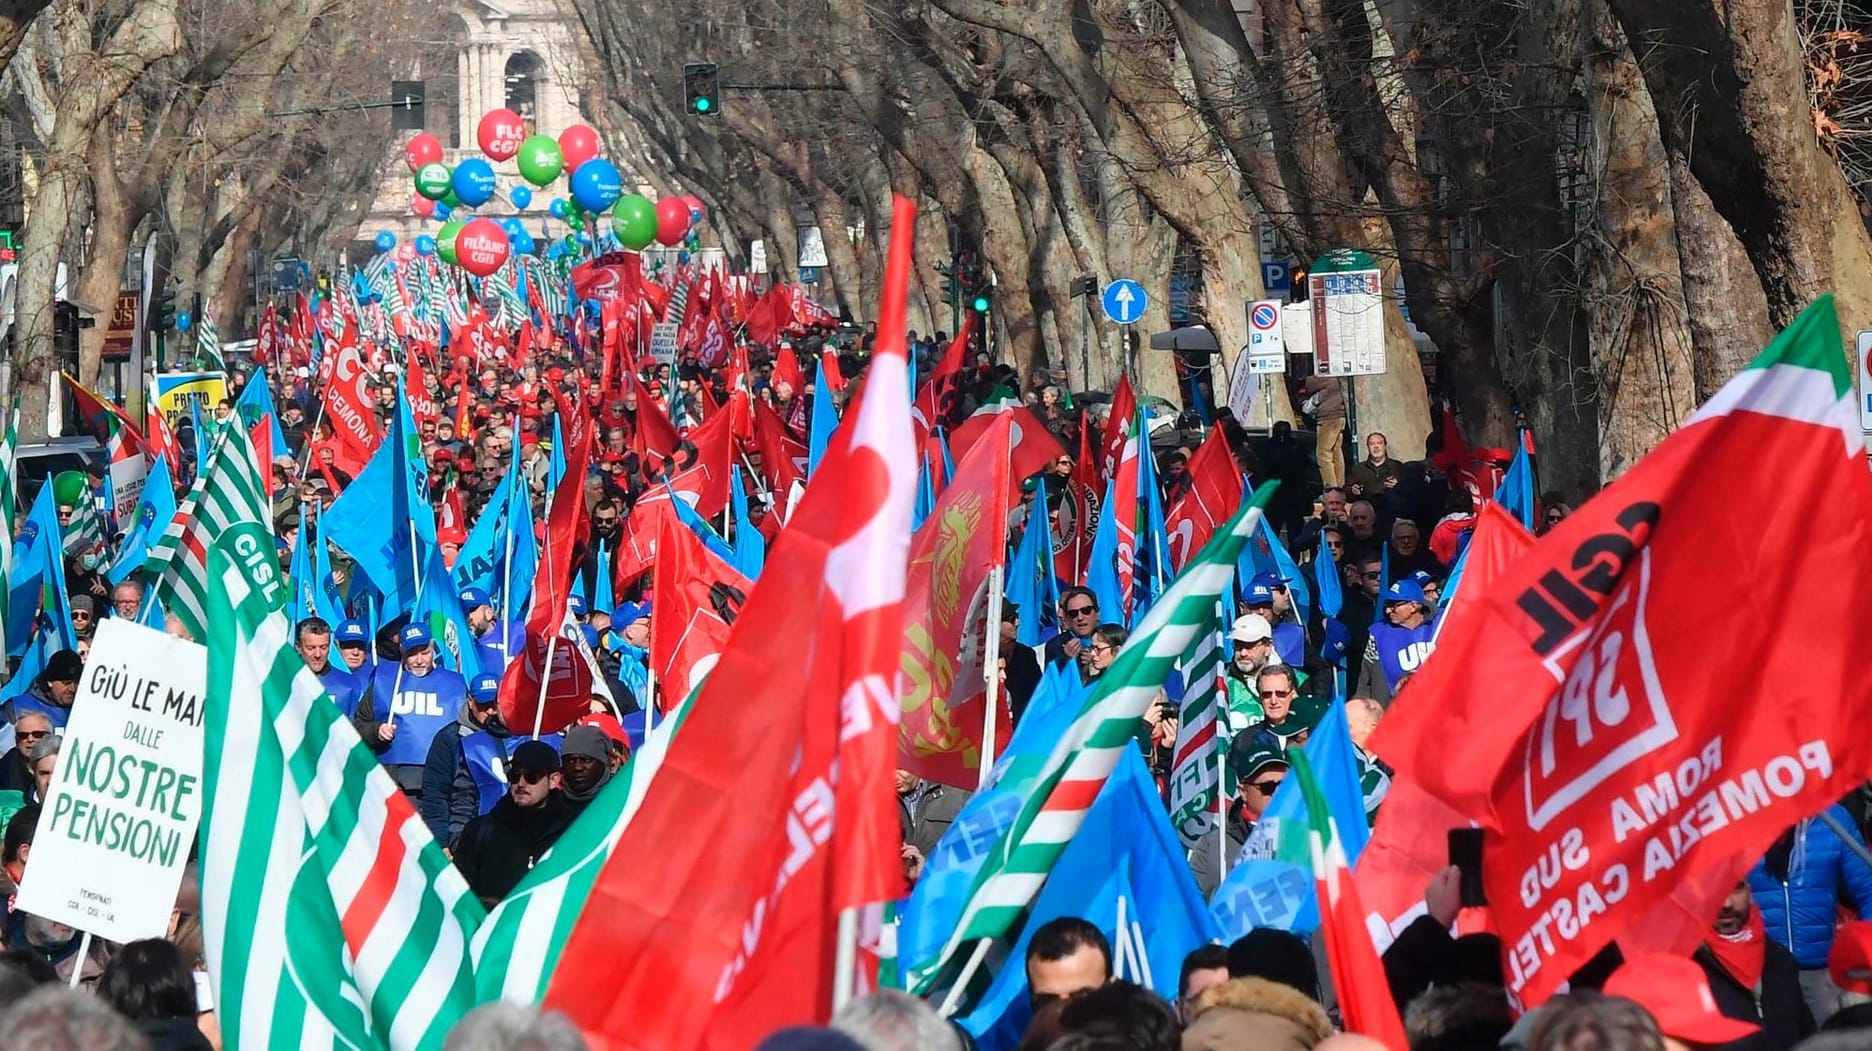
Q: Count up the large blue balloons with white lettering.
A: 2